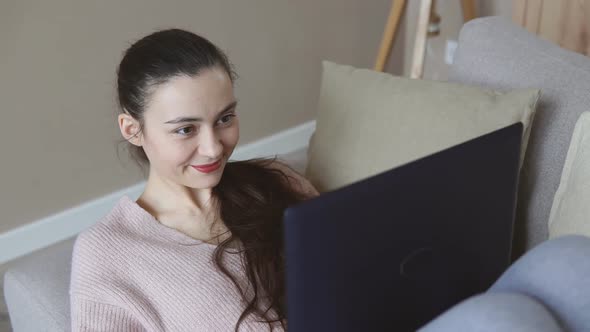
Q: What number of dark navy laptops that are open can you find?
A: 1